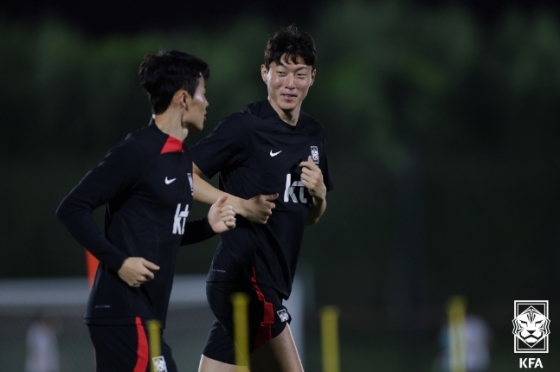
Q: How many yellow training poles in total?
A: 4